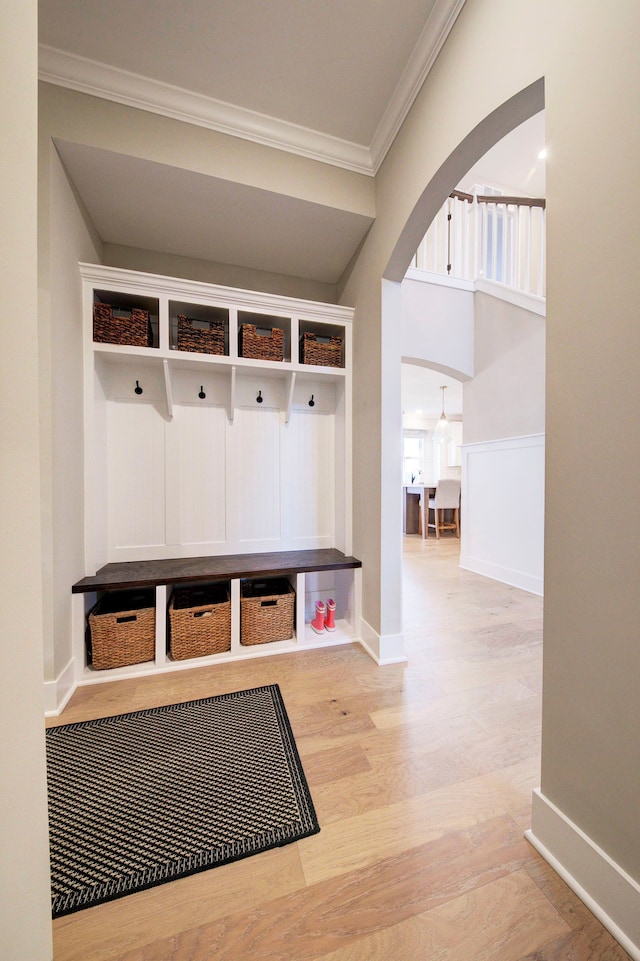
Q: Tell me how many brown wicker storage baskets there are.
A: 7